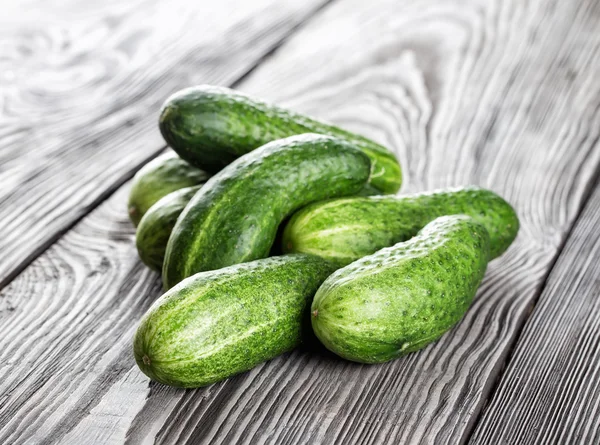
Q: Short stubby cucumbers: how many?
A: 7